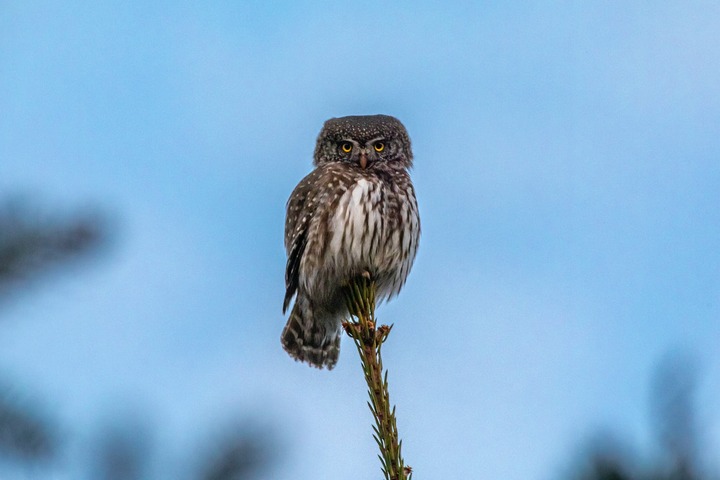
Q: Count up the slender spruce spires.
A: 1